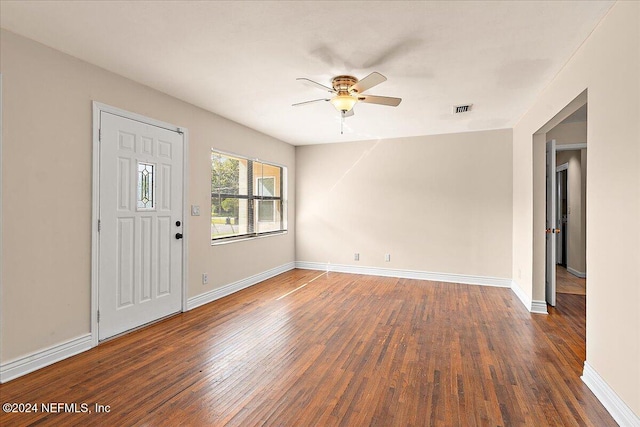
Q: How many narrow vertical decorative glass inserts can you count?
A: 1